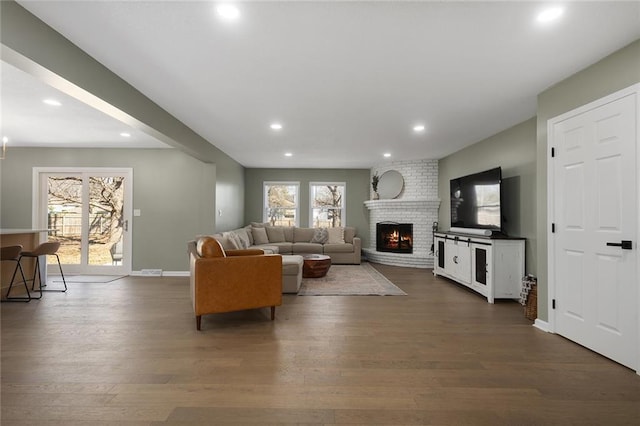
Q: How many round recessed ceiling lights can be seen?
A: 8